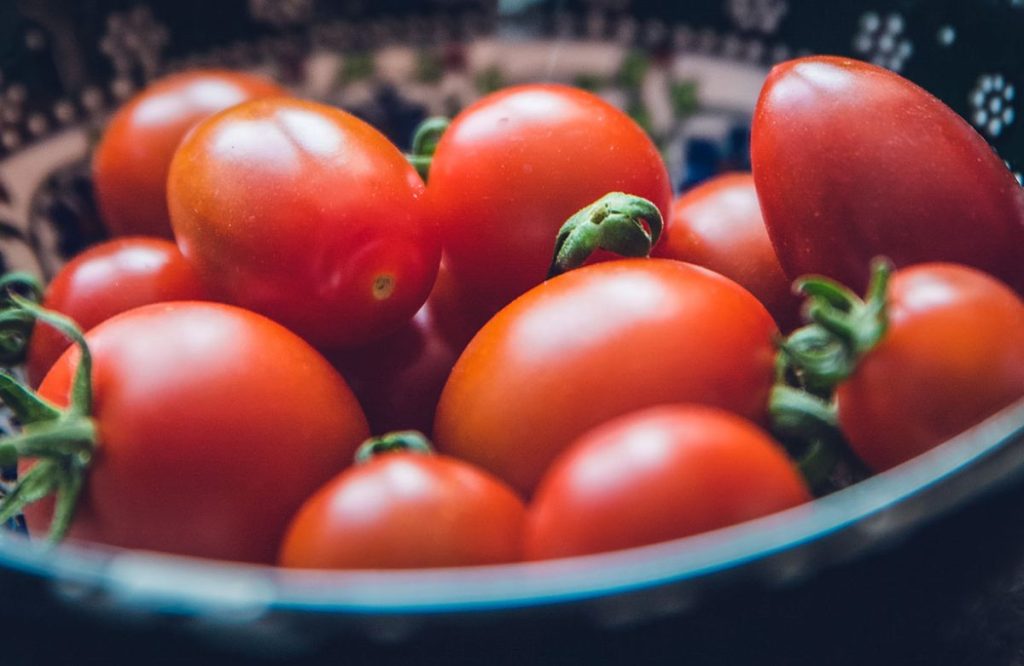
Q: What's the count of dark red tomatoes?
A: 1